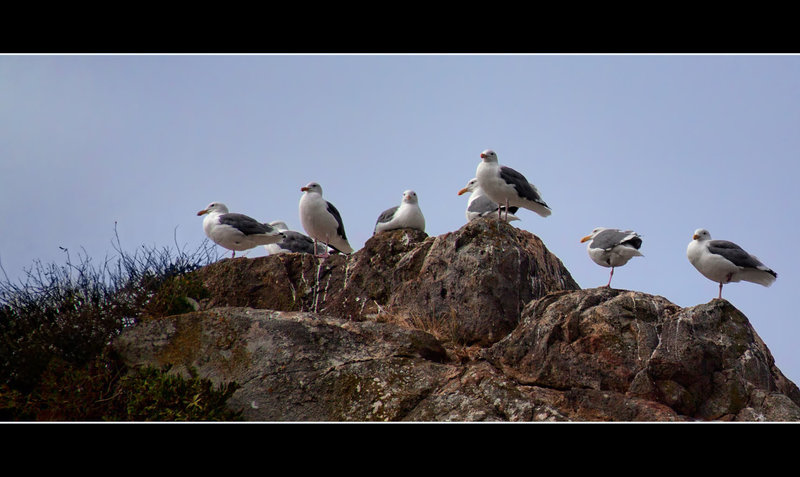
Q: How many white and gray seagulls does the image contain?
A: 8